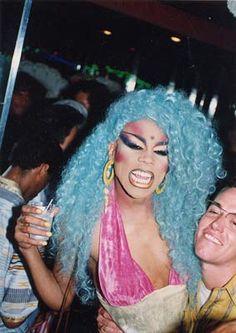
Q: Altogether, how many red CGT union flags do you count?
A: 0